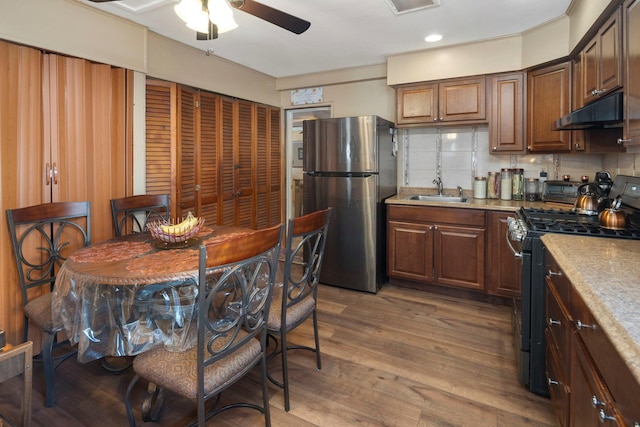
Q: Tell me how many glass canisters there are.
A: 5